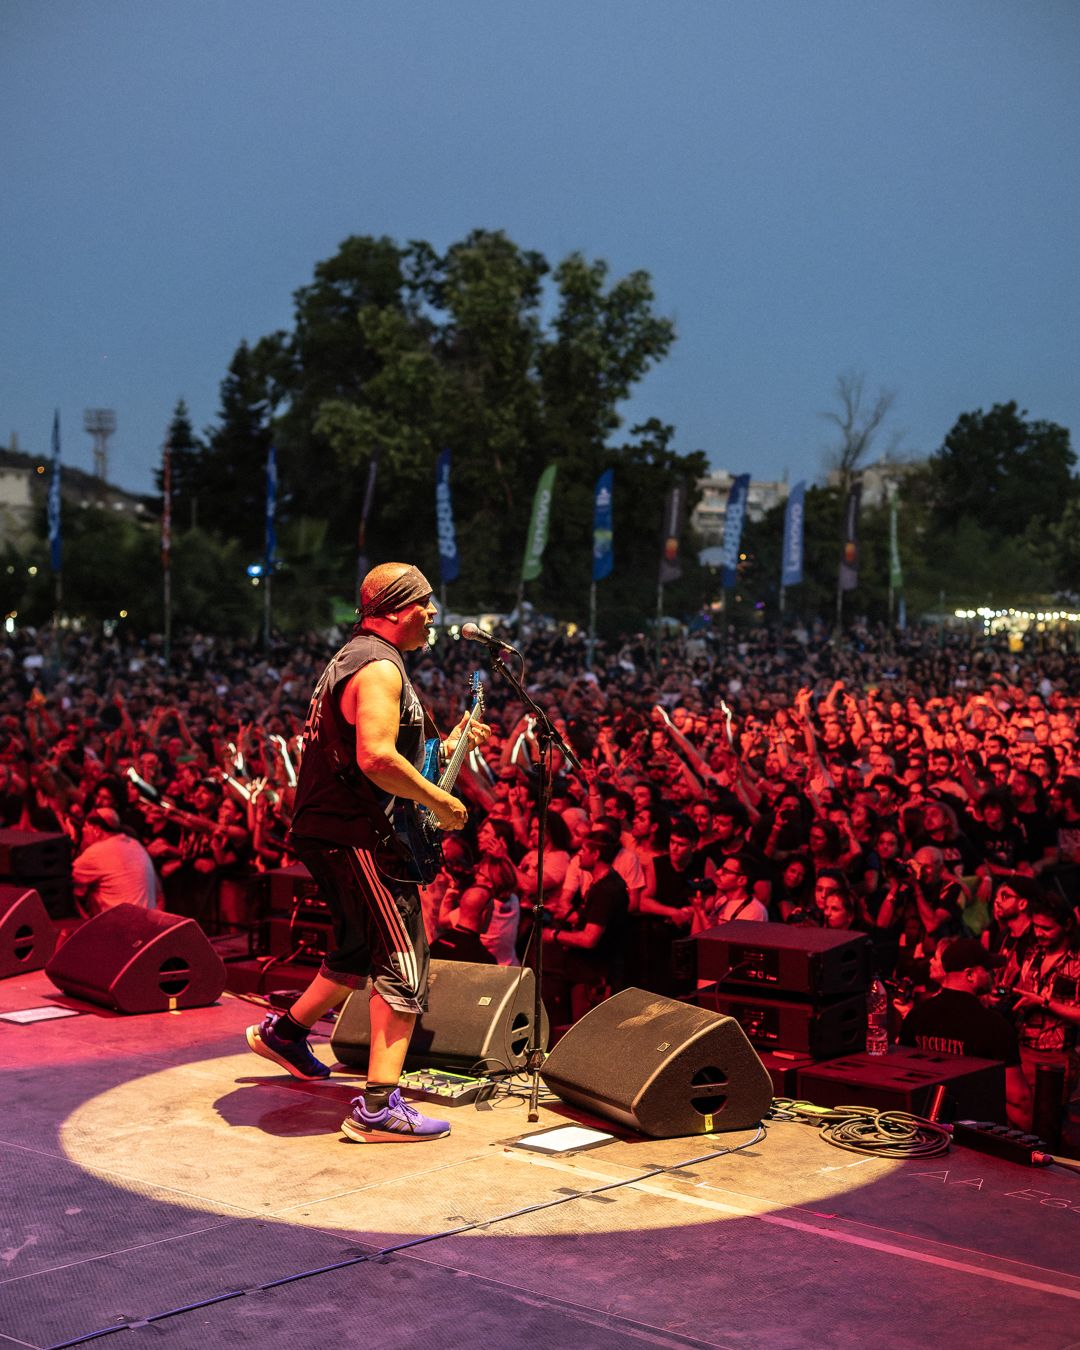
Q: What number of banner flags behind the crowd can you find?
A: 12